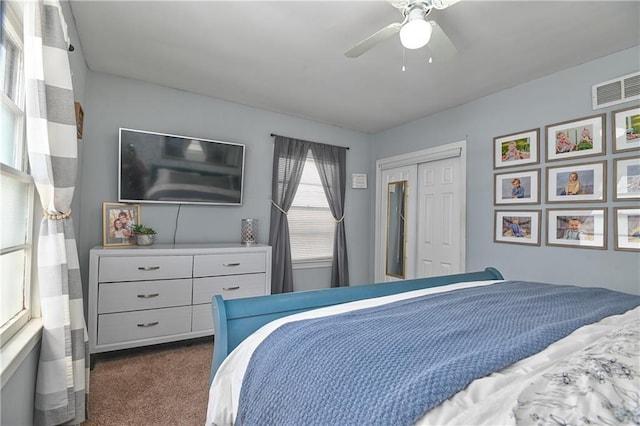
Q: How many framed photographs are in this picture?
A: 10